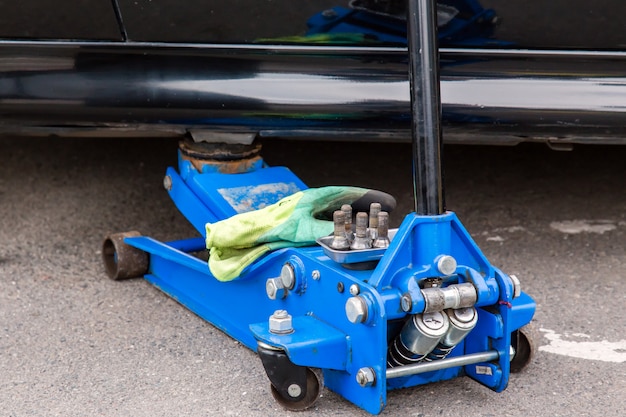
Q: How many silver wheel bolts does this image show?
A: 5